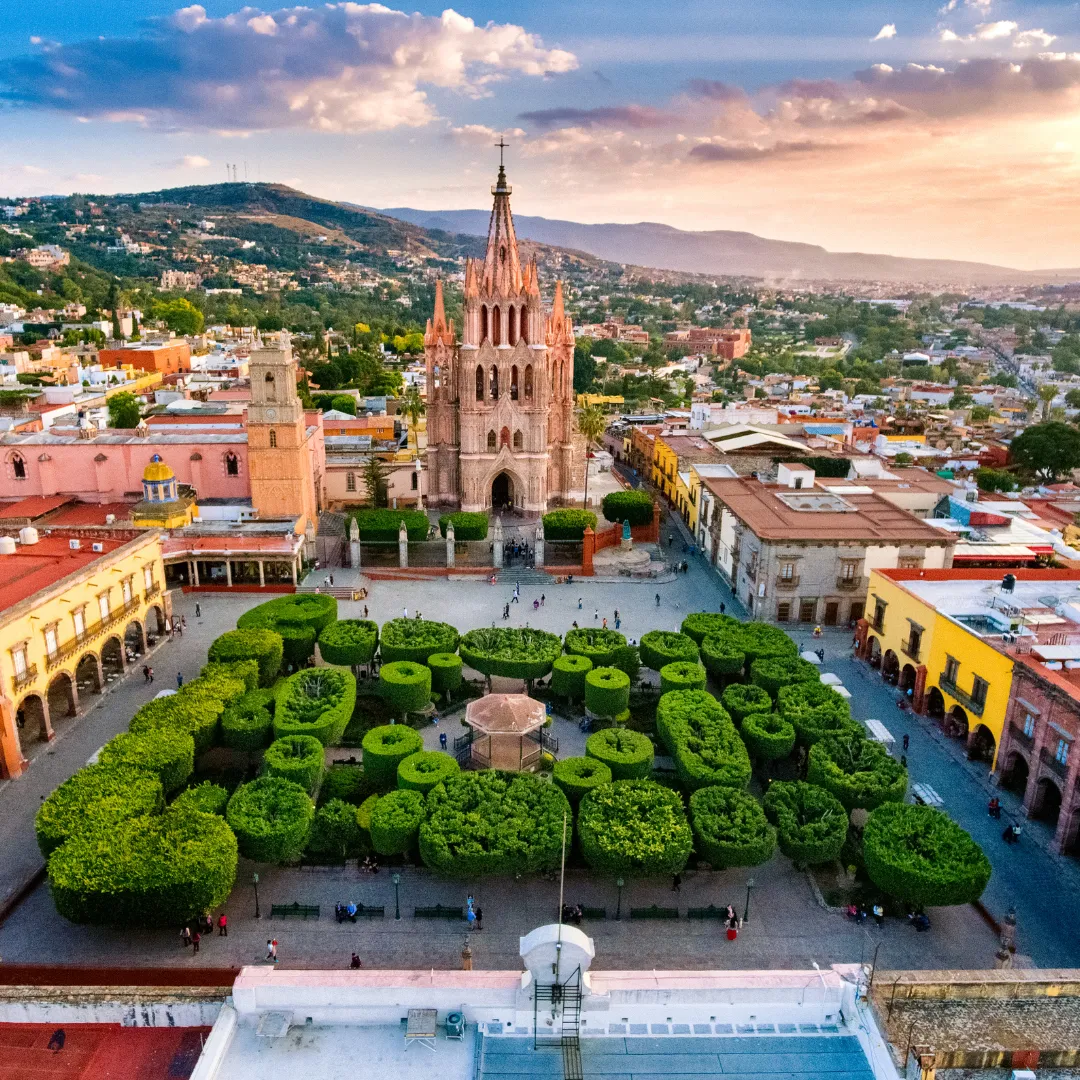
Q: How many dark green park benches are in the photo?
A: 6